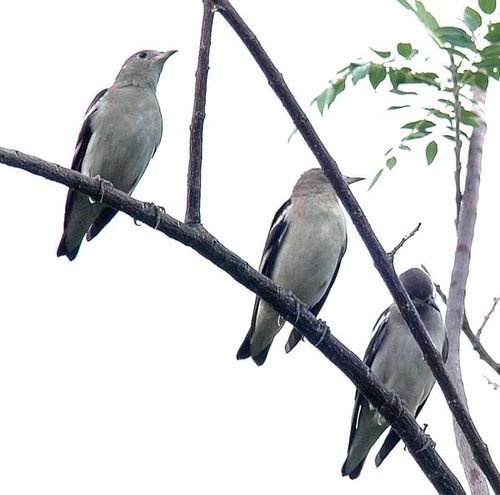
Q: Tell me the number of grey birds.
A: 3